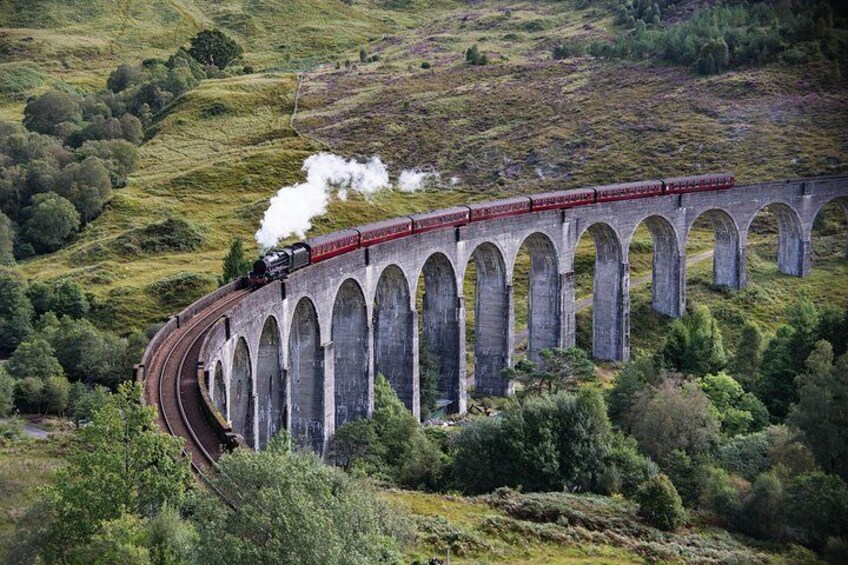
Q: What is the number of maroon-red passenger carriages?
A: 7